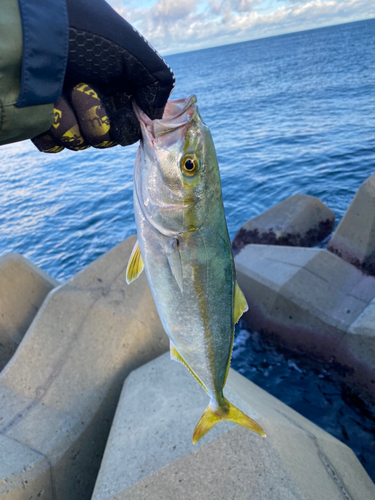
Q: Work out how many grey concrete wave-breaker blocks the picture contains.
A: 6